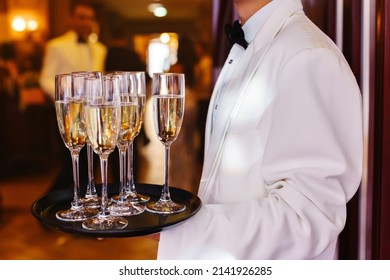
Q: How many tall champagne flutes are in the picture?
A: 6